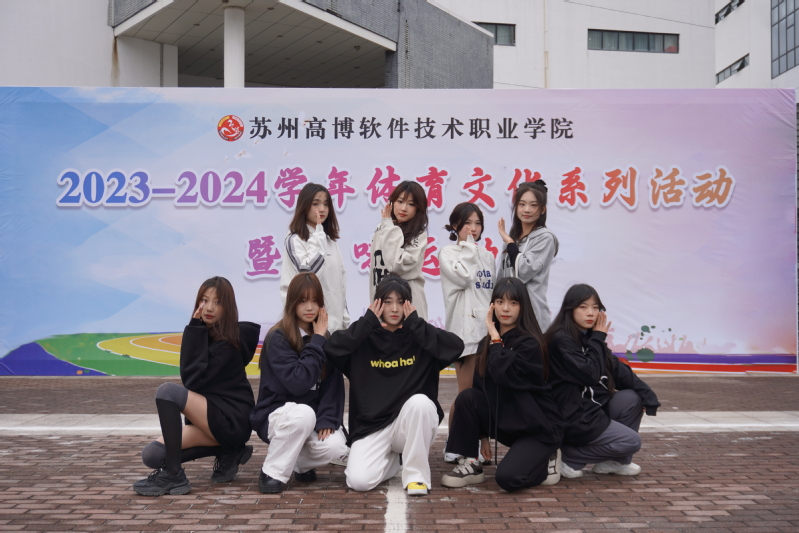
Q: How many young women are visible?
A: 9